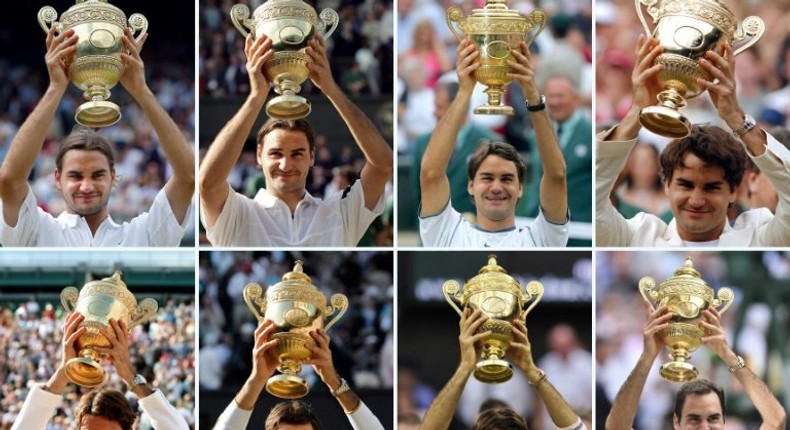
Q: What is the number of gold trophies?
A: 8